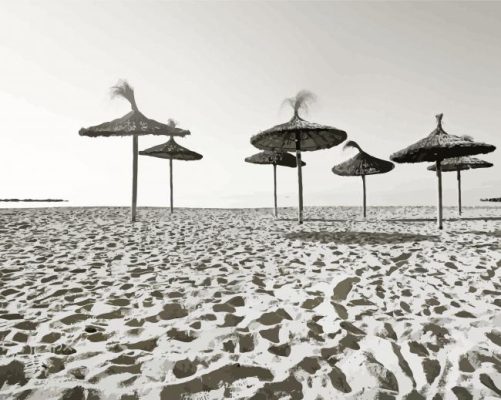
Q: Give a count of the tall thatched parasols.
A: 7